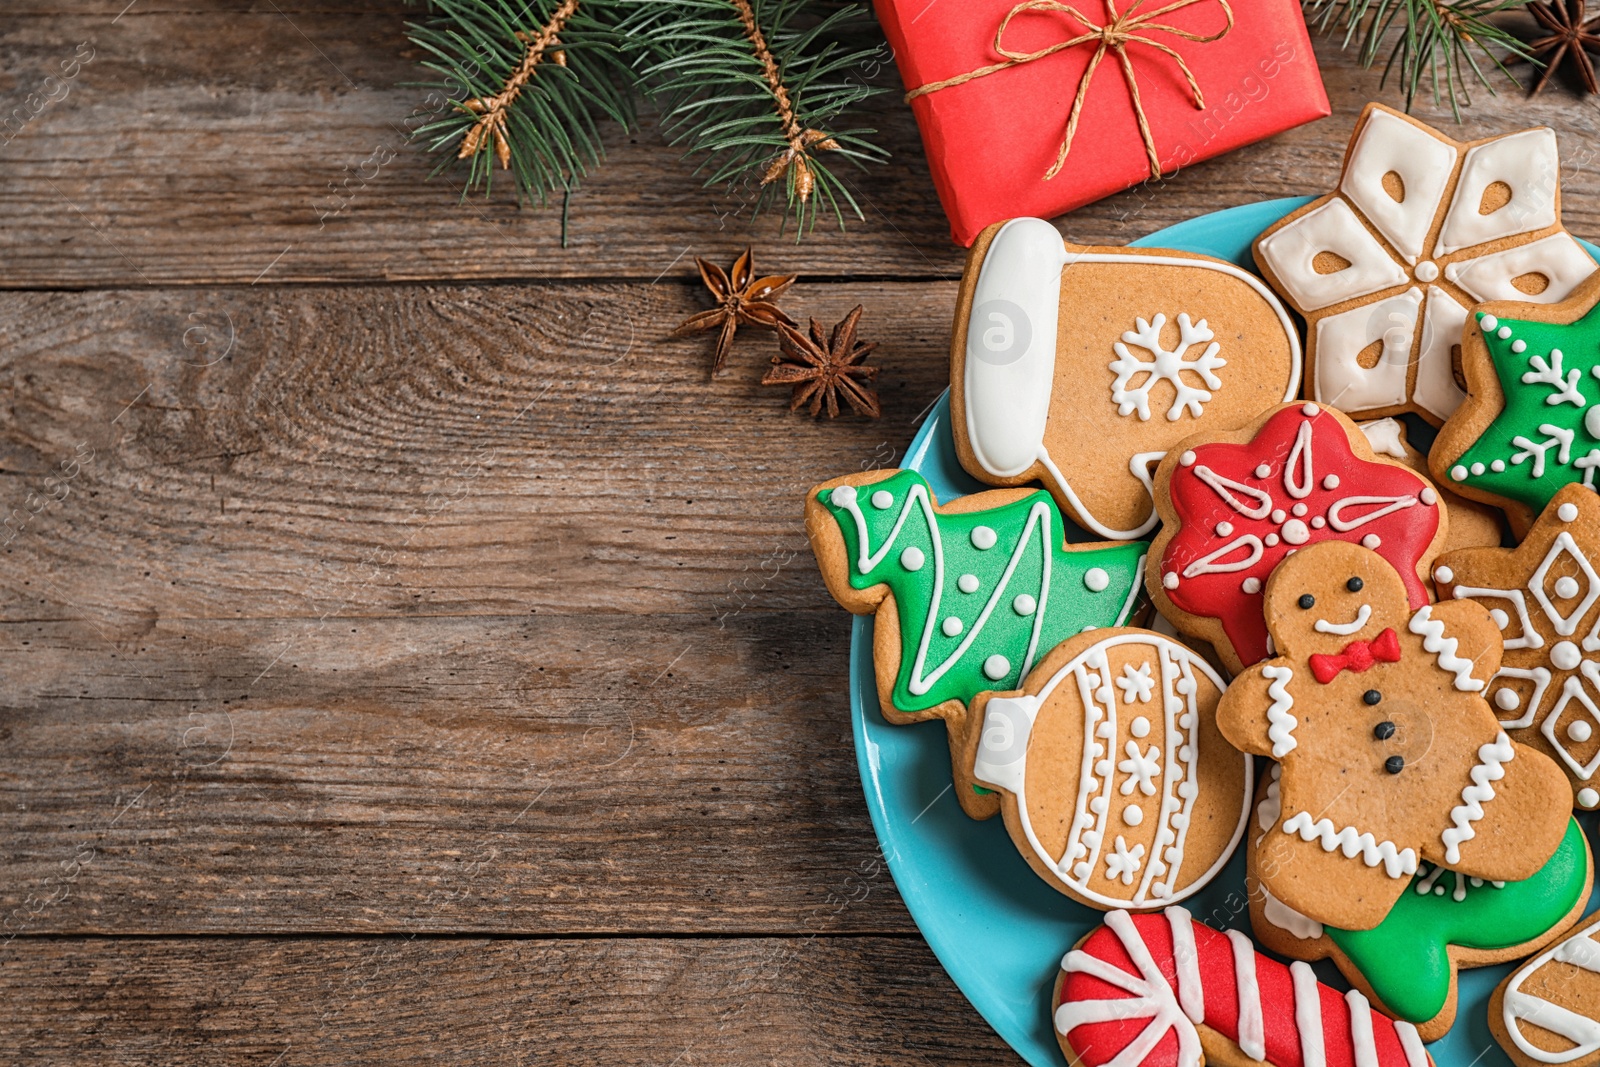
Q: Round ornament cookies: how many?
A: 1